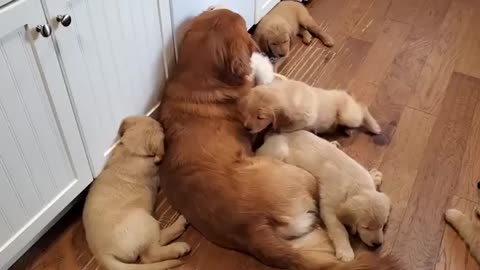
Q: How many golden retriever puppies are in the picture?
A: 5